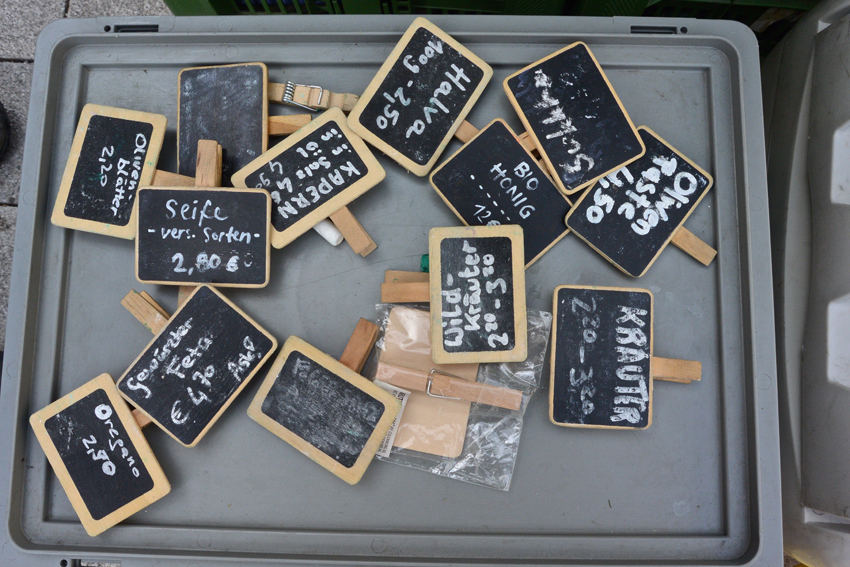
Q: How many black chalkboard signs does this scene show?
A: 13